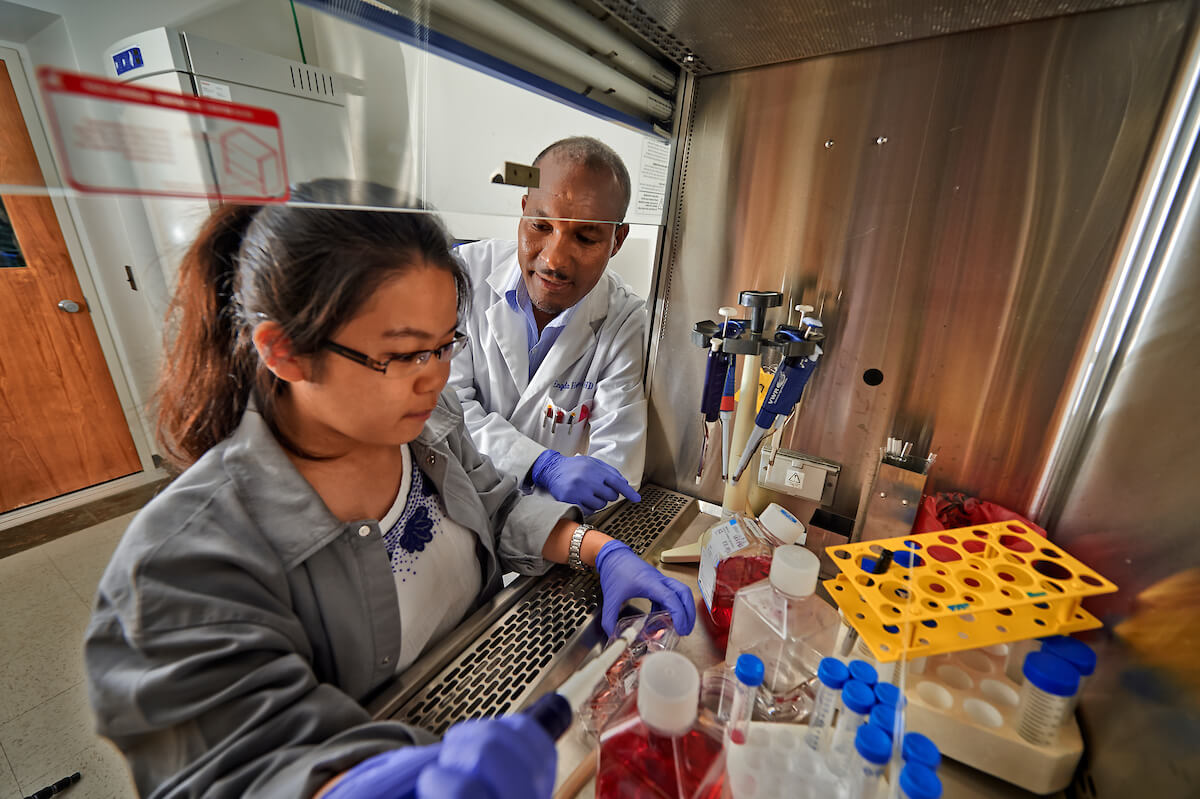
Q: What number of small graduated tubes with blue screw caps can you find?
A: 9